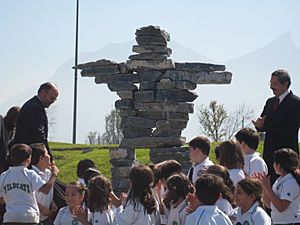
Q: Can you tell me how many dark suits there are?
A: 2